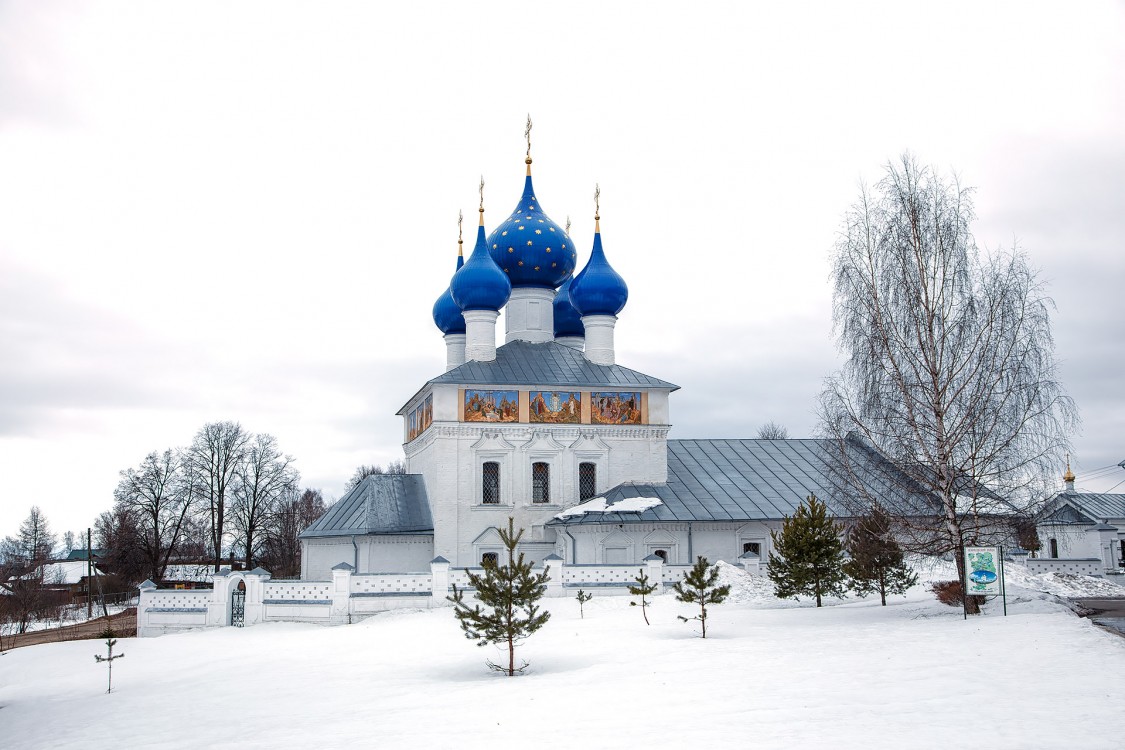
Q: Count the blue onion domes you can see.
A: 5